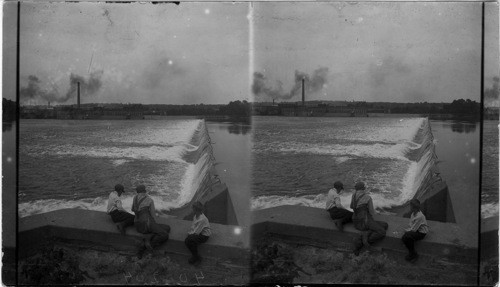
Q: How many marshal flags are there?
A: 0